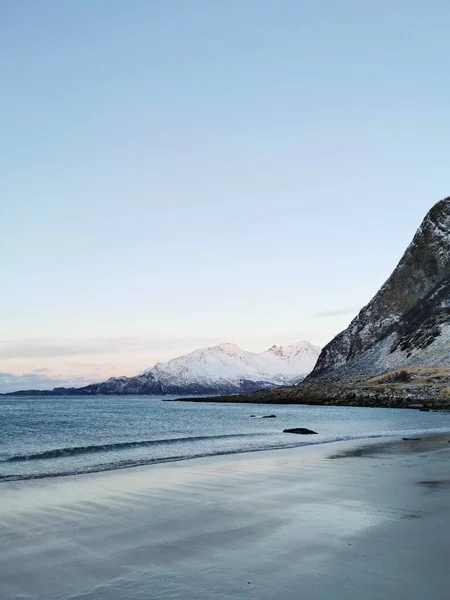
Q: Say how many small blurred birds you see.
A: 0